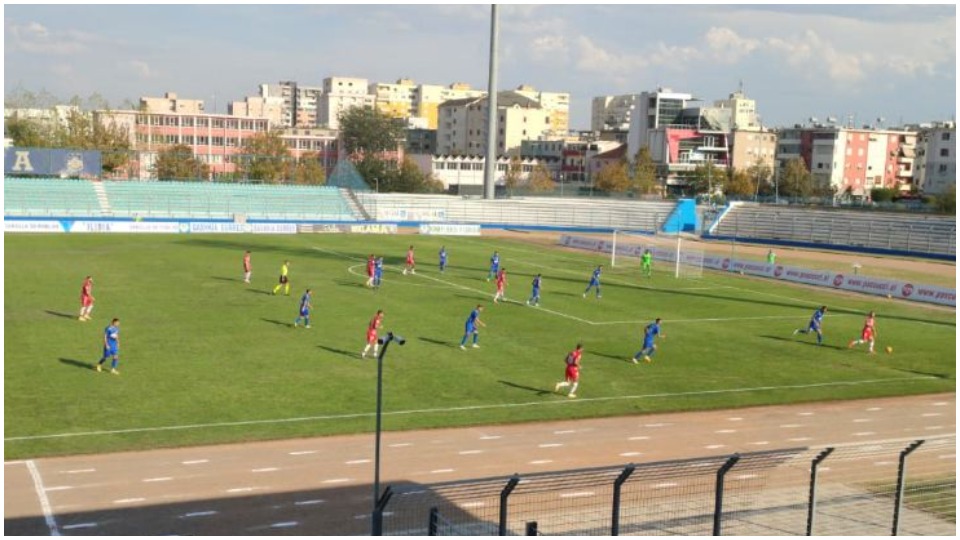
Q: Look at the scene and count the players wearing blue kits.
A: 10